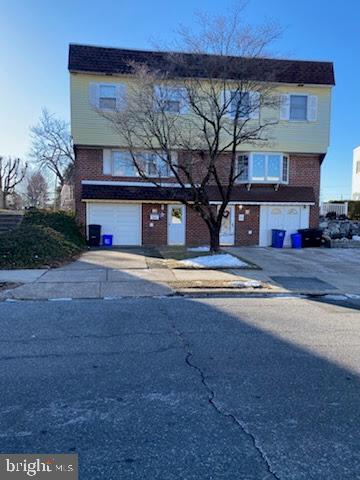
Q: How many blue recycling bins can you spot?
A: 3